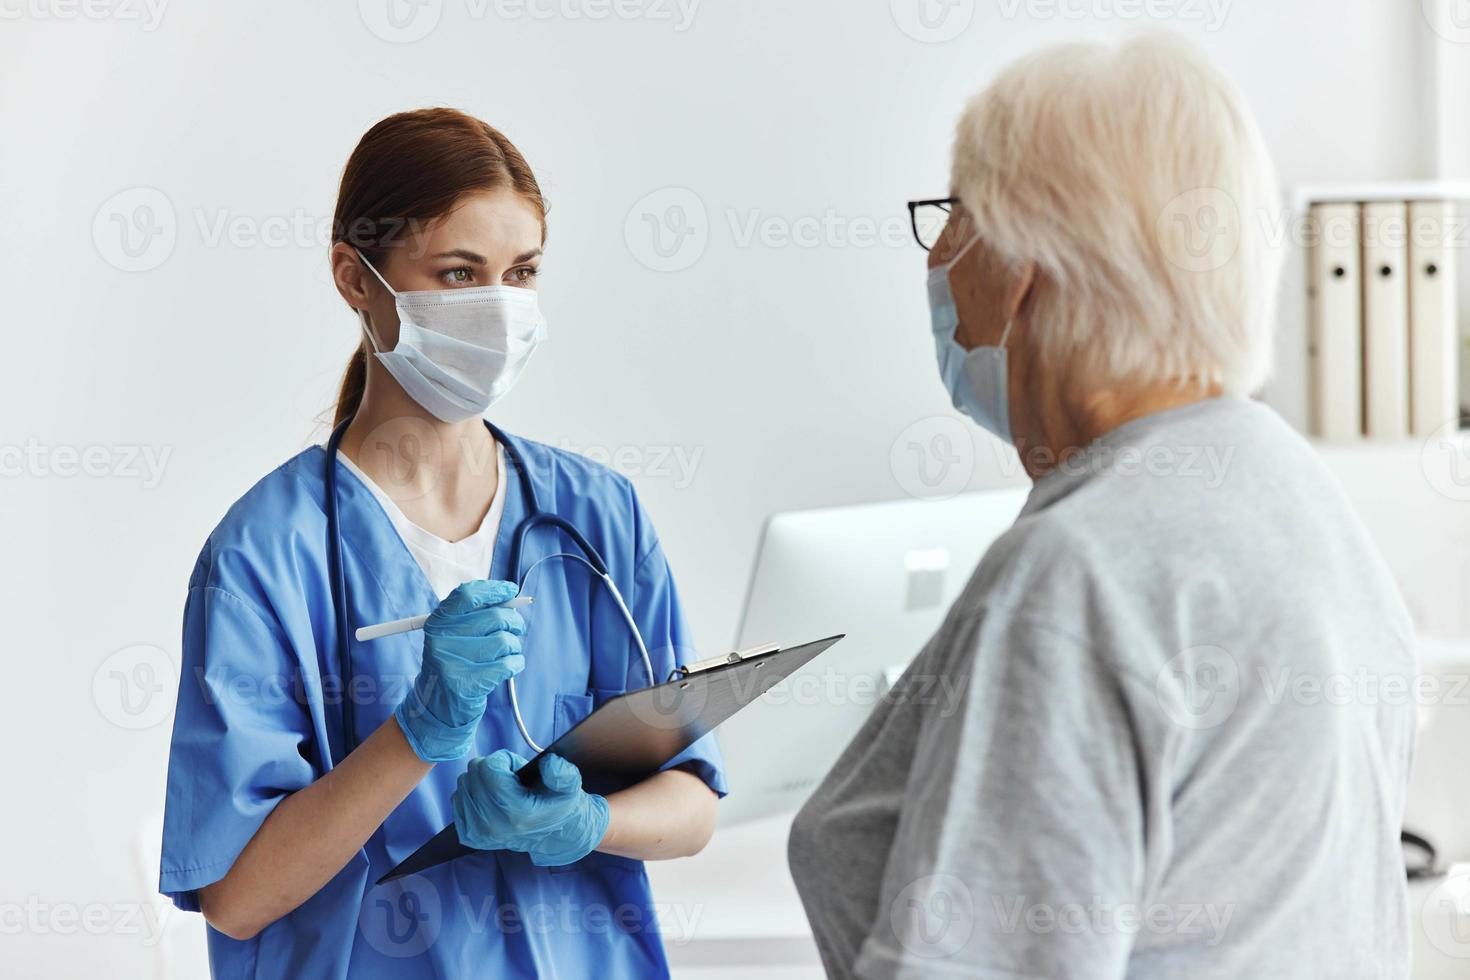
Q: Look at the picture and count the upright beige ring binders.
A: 3